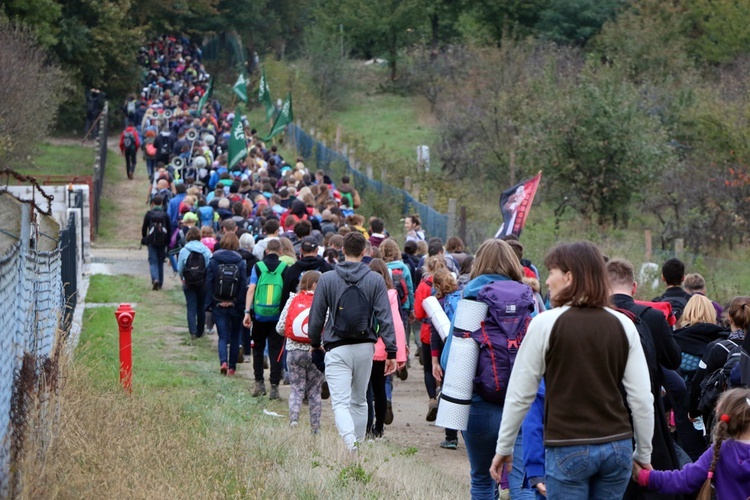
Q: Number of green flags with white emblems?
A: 5